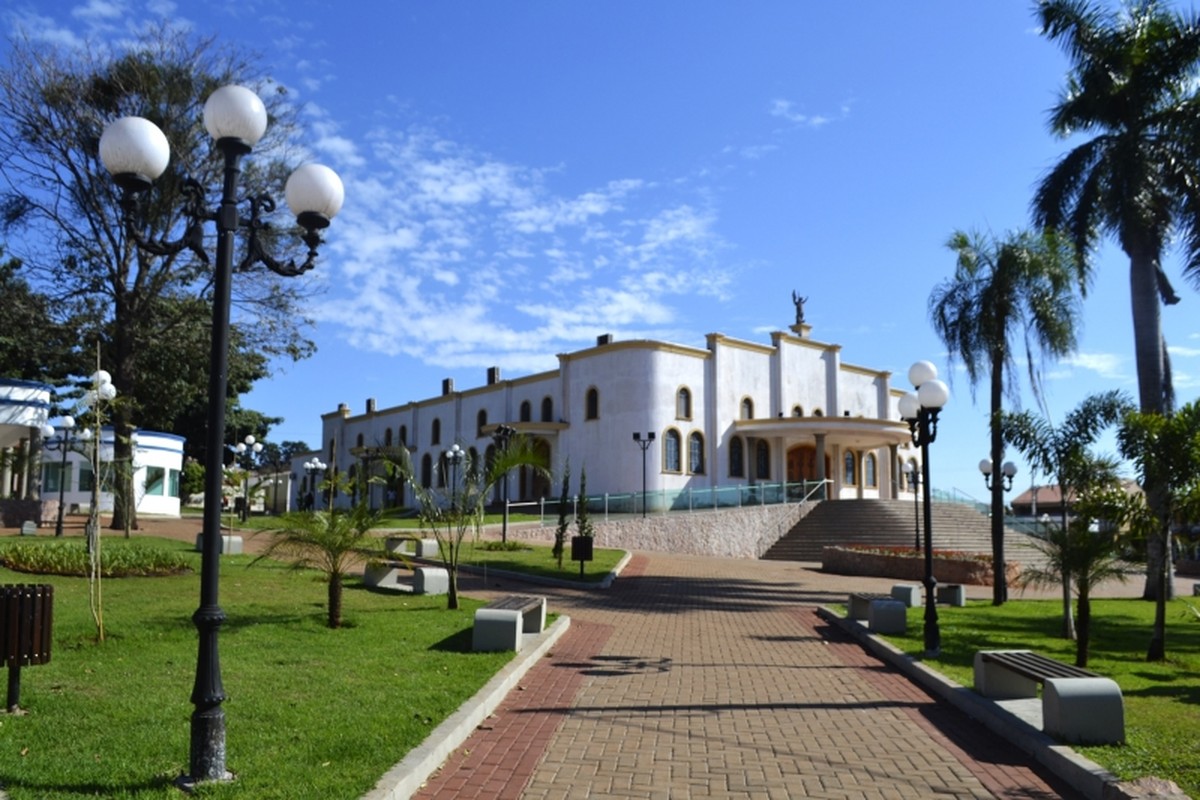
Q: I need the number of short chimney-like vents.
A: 5